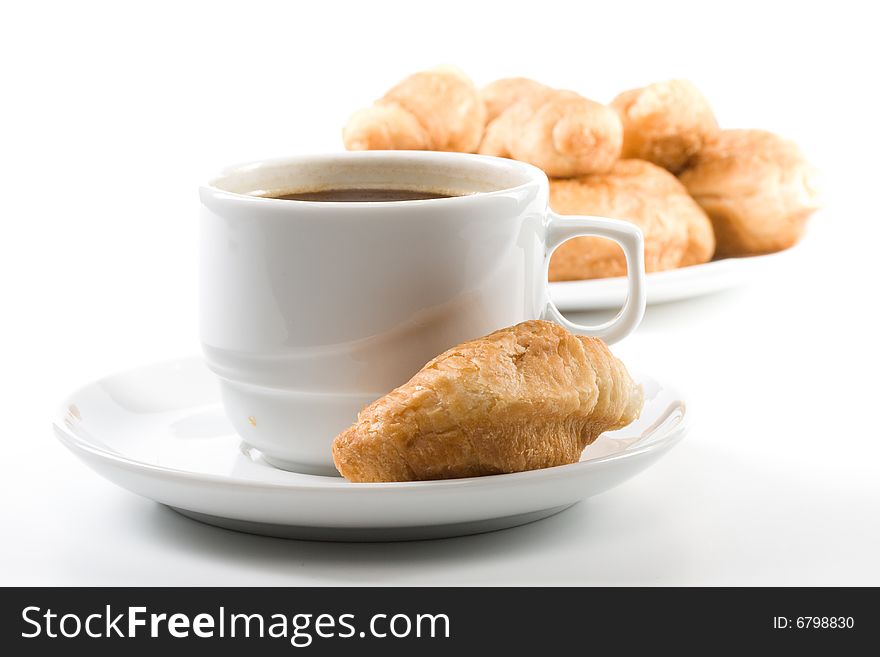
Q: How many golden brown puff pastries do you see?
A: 6